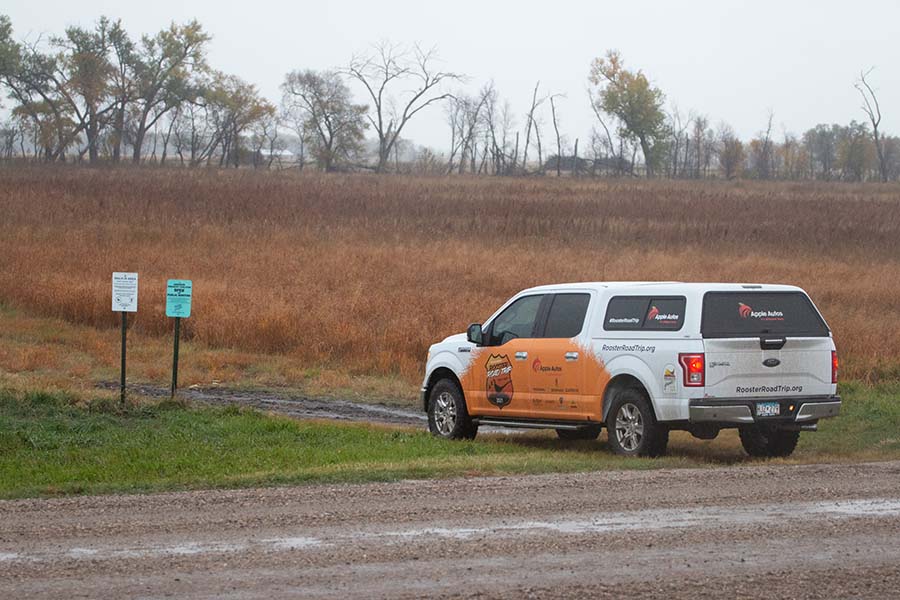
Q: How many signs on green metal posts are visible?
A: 2